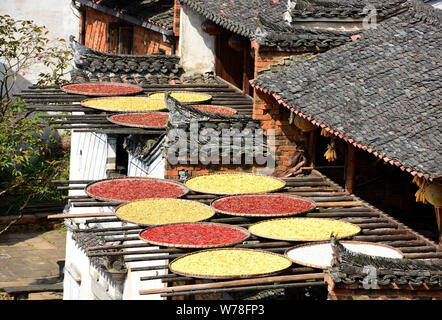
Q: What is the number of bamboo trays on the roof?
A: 13